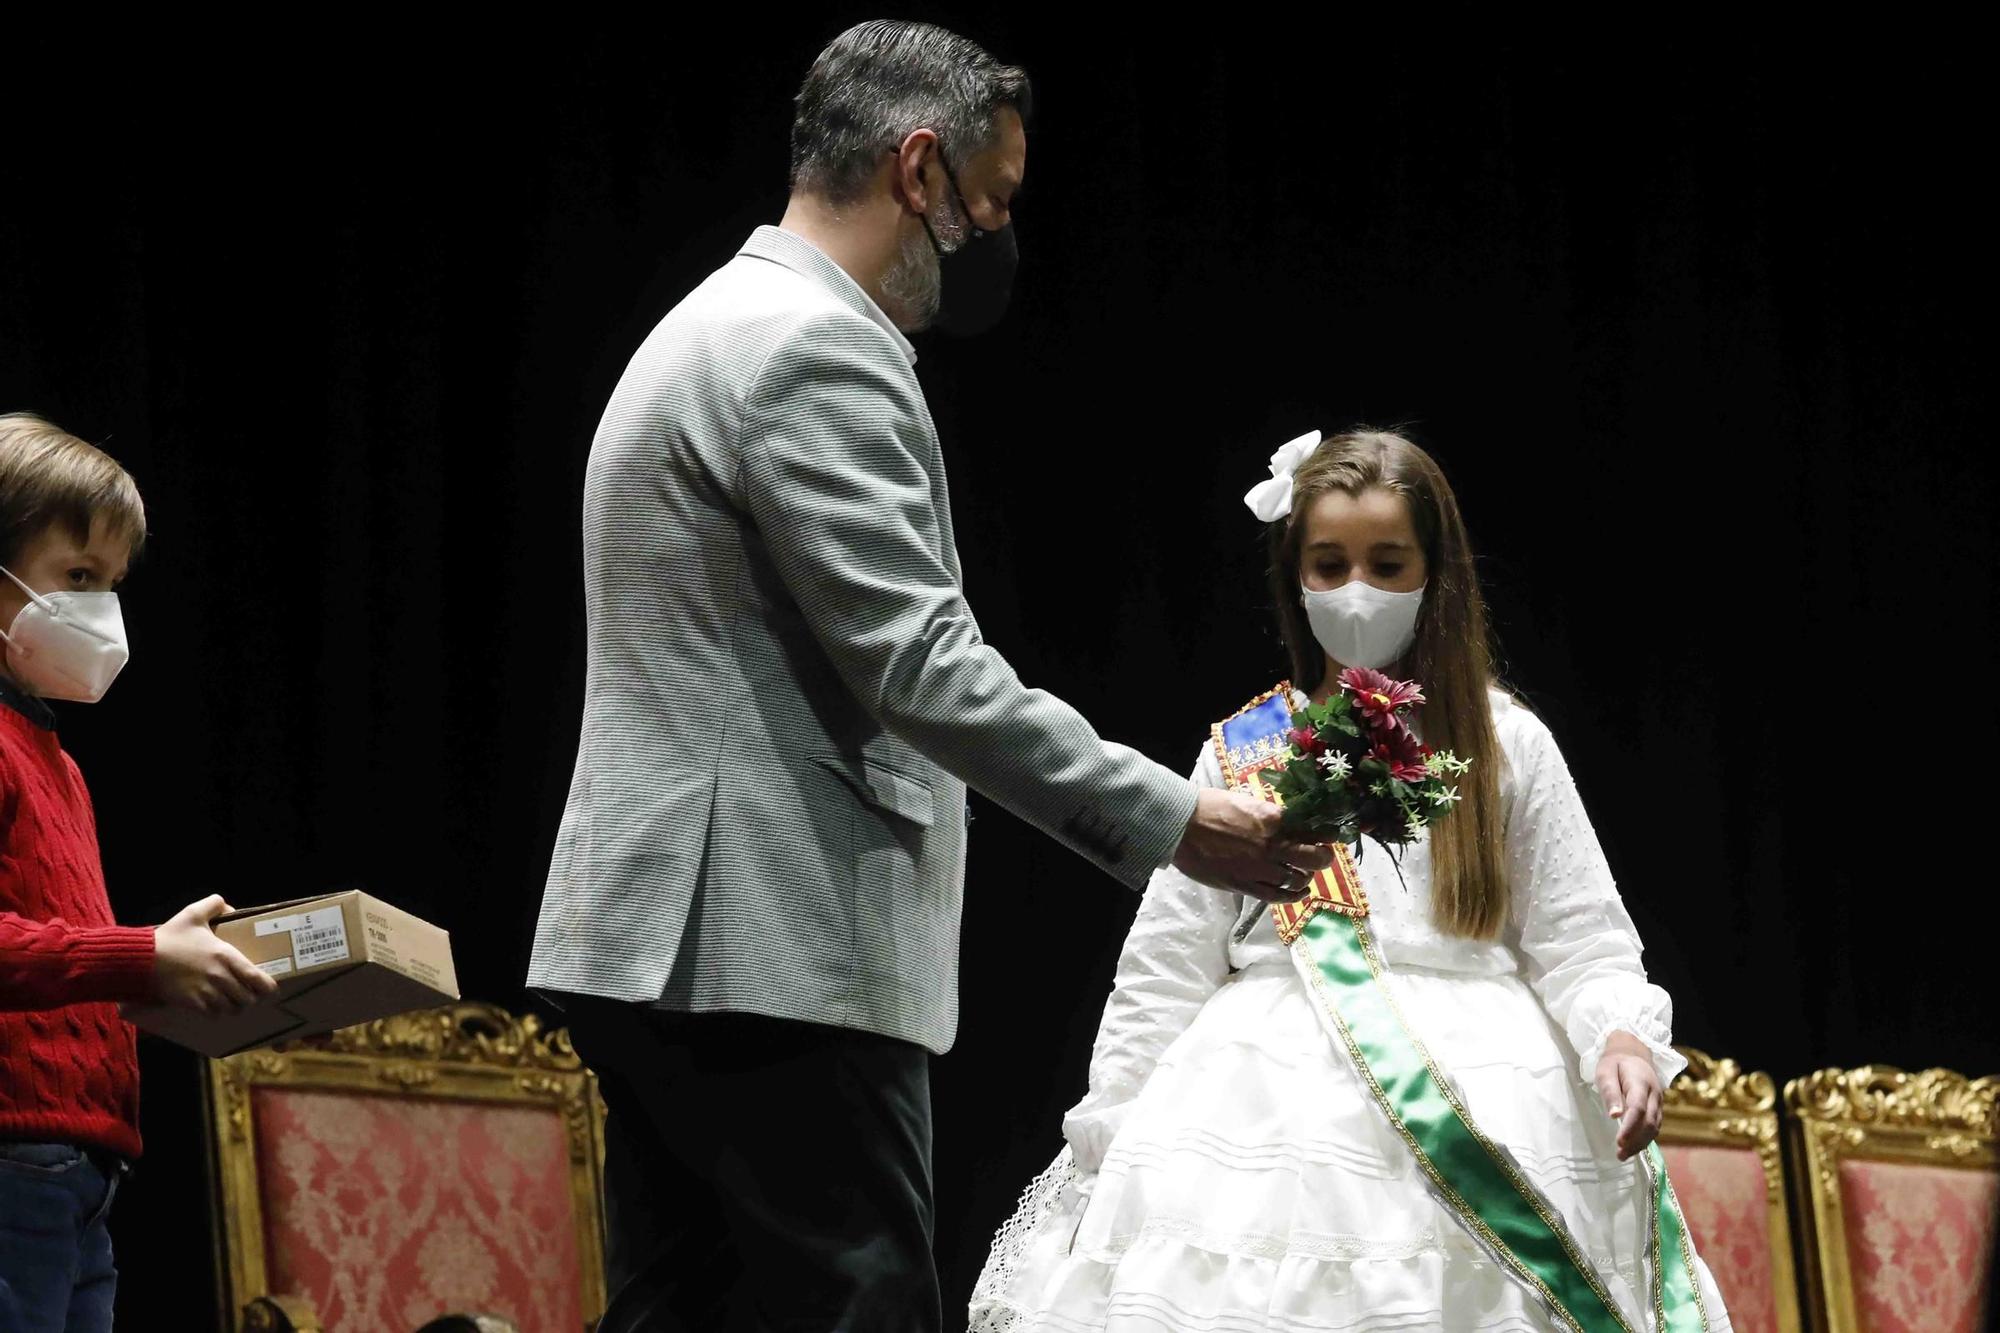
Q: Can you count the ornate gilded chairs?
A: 3